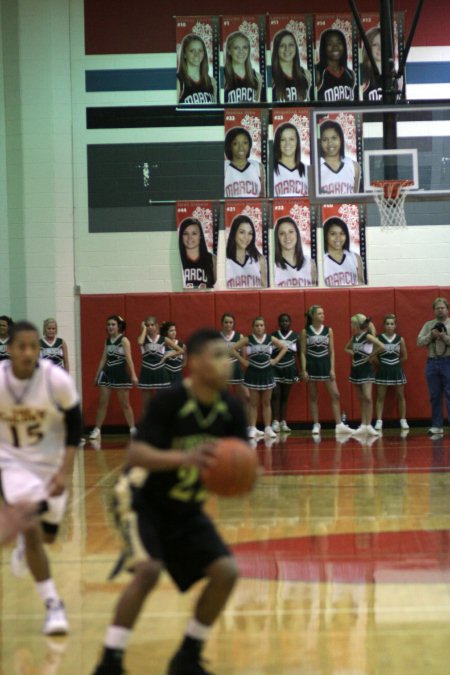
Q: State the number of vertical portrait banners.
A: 12